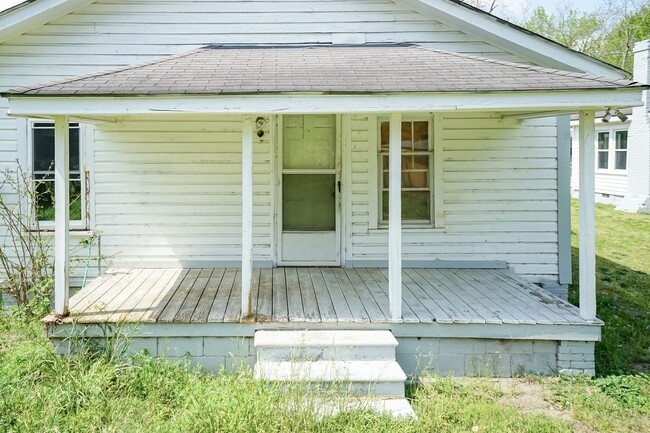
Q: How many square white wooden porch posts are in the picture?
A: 4